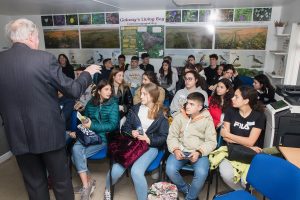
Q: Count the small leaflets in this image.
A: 12